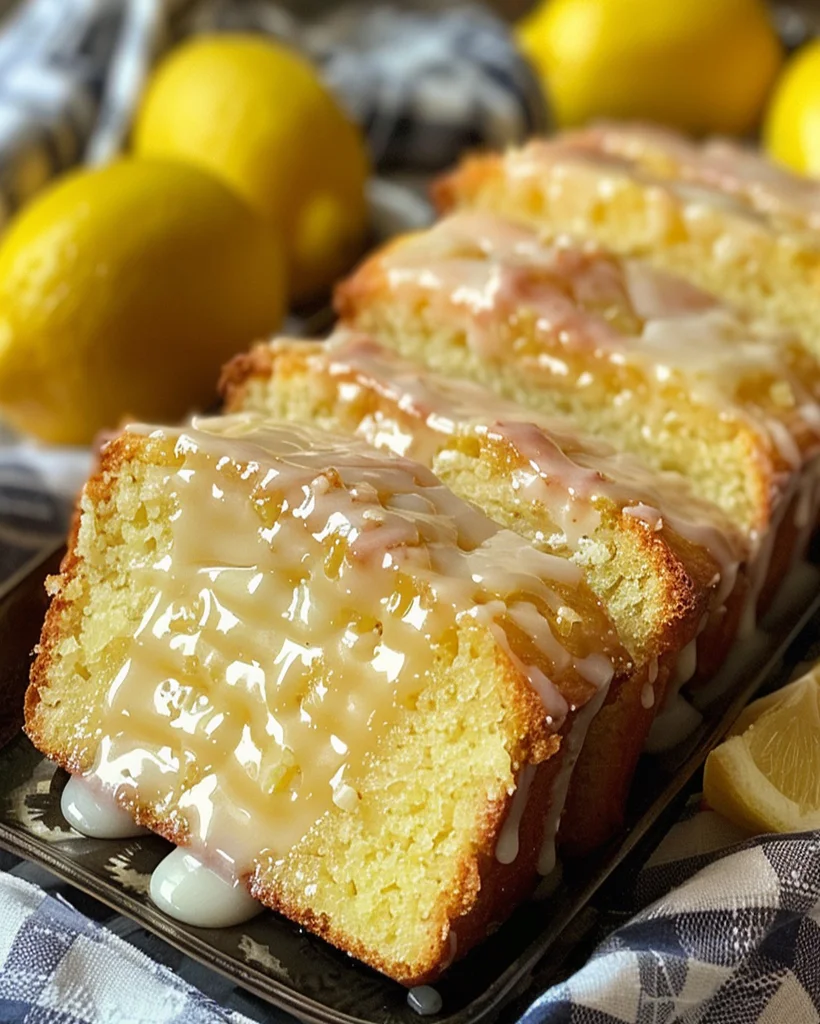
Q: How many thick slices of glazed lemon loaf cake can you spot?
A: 4